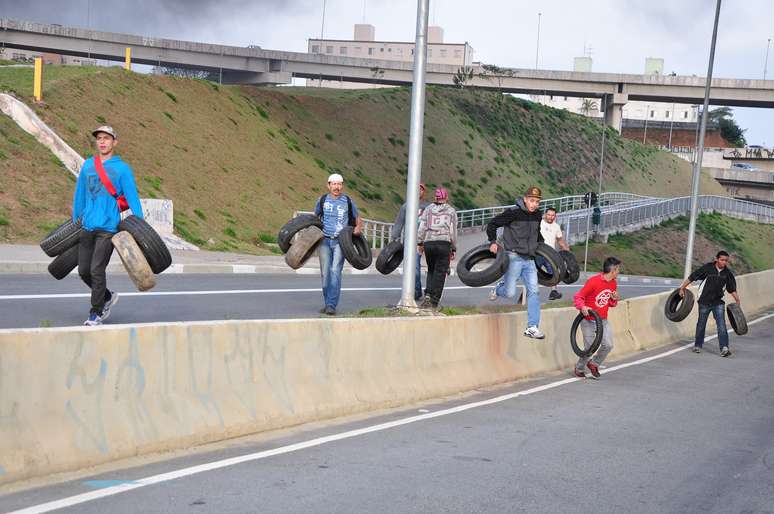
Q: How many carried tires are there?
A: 14